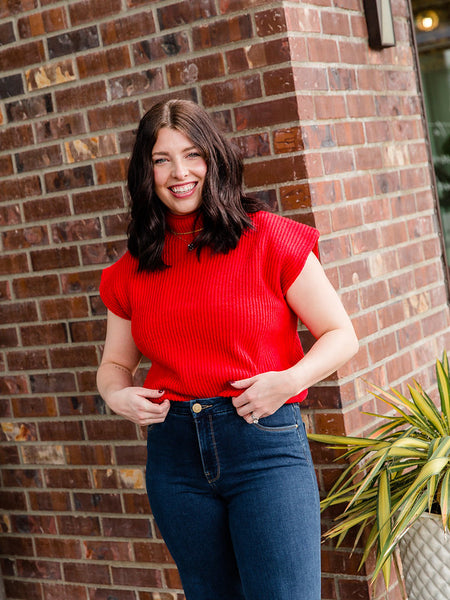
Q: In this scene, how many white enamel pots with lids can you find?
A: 0